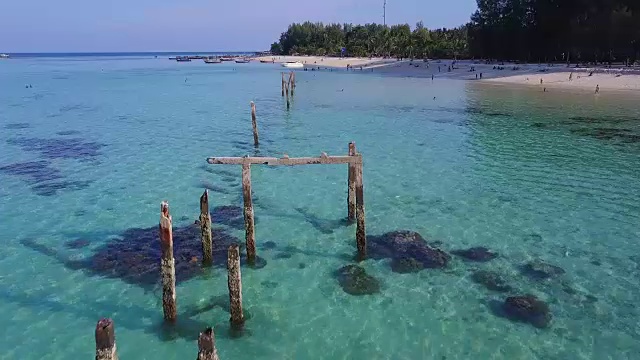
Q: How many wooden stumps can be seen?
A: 12